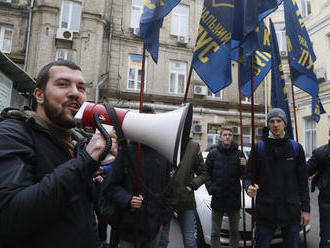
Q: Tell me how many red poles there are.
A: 5